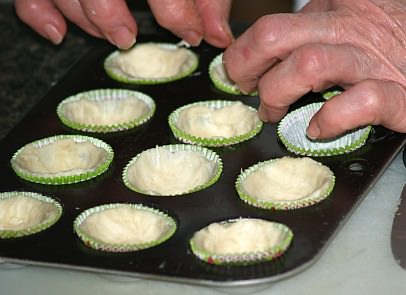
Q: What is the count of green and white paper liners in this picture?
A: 12